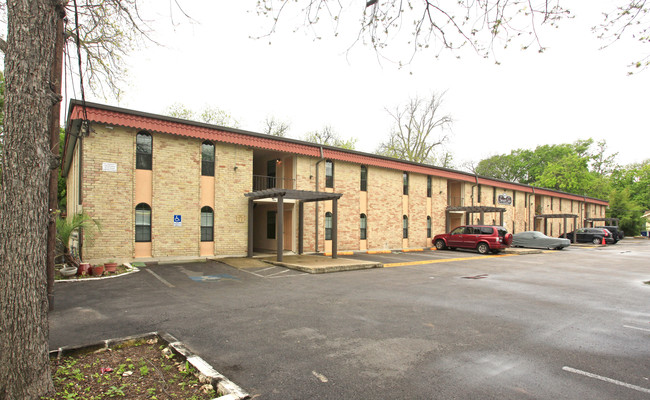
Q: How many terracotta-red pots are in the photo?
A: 3